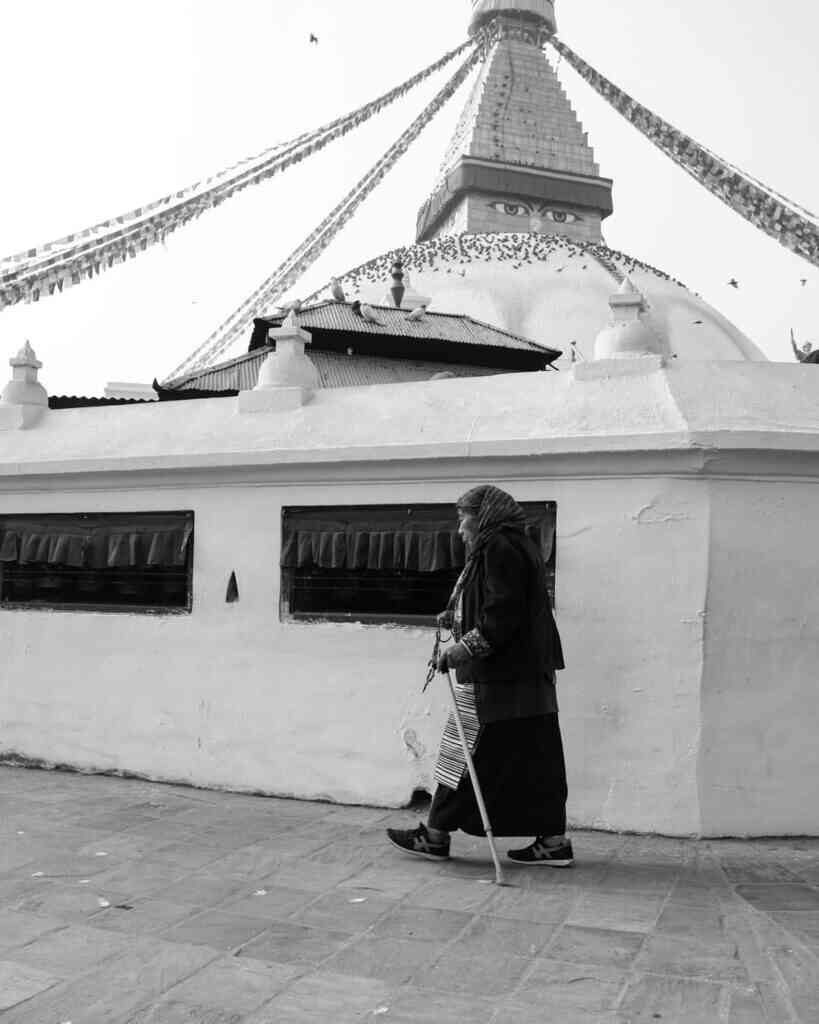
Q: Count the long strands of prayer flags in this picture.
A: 3